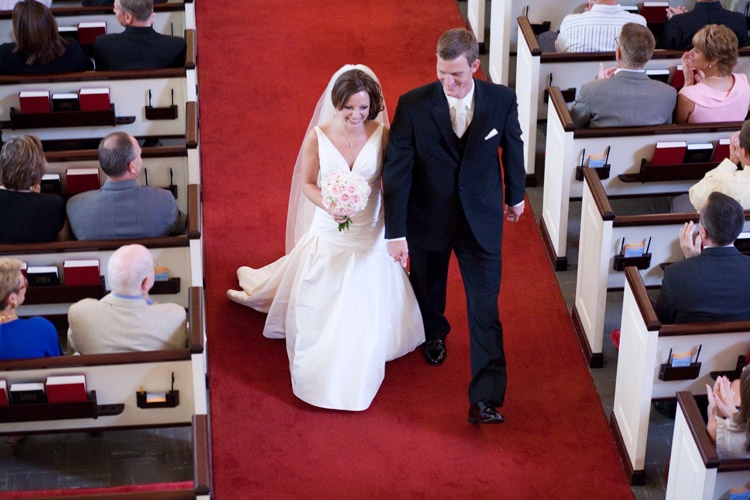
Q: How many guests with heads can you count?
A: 11